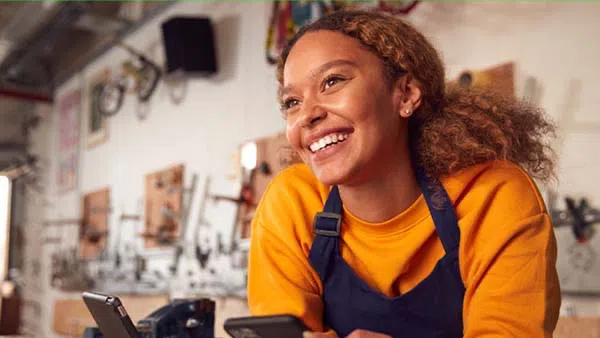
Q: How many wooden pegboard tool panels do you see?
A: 4